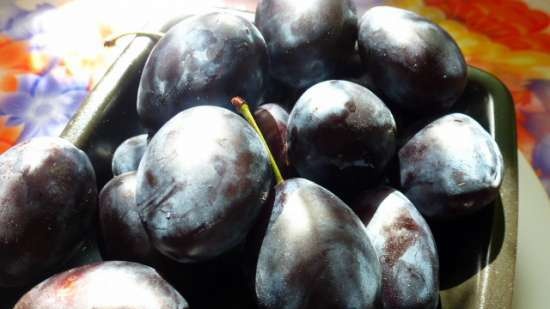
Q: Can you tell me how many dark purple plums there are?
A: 13